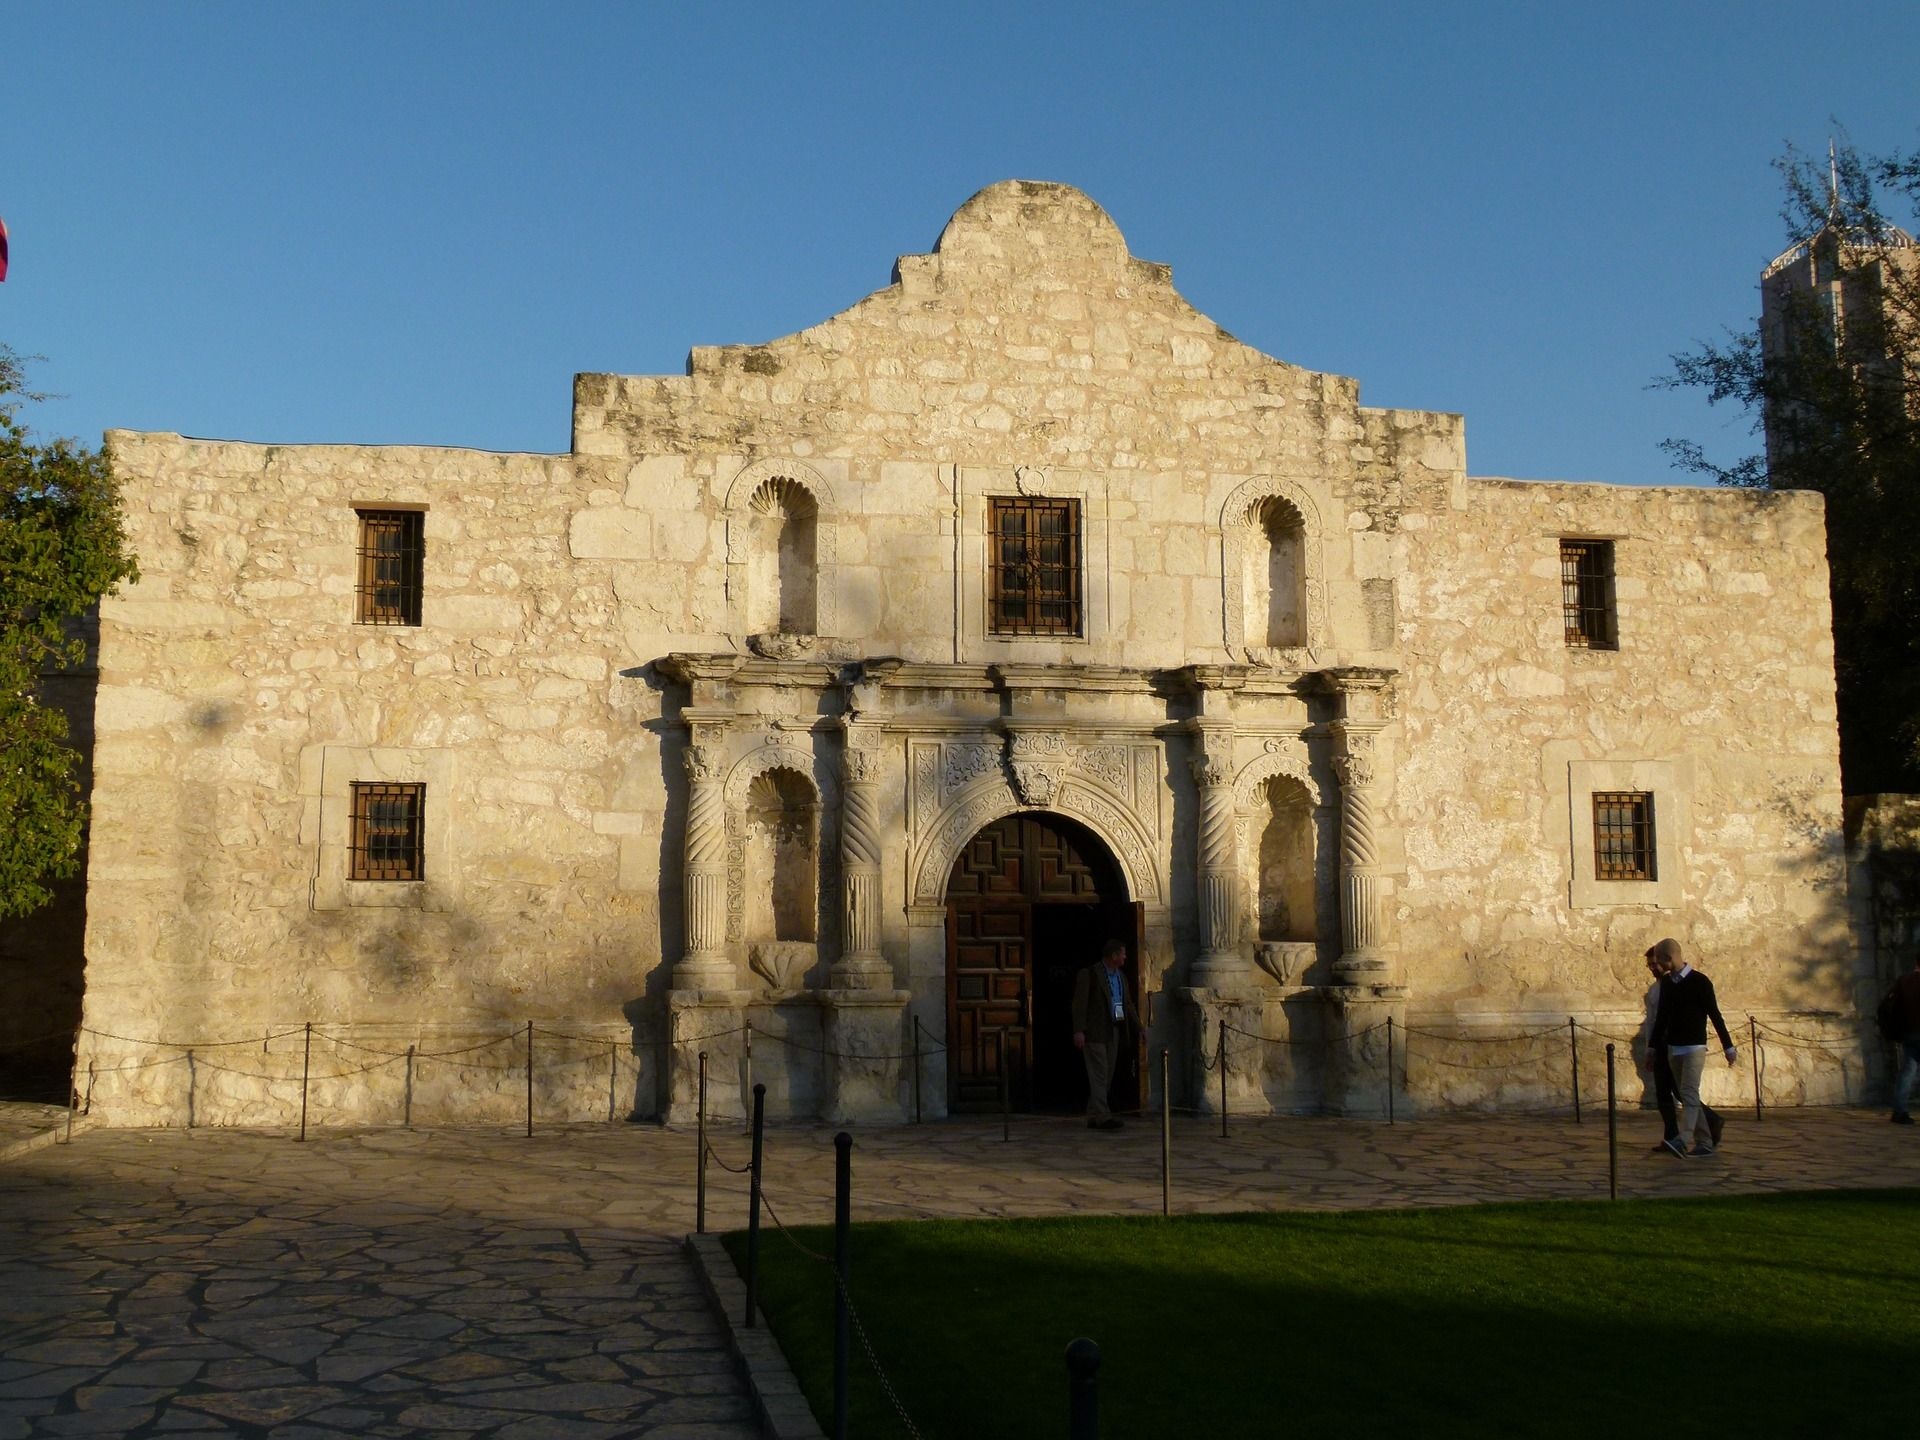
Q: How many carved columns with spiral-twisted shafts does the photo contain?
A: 4